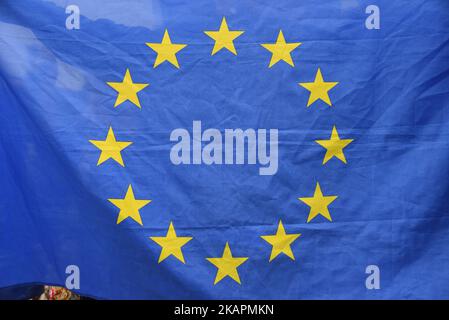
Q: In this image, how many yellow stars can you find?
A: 12